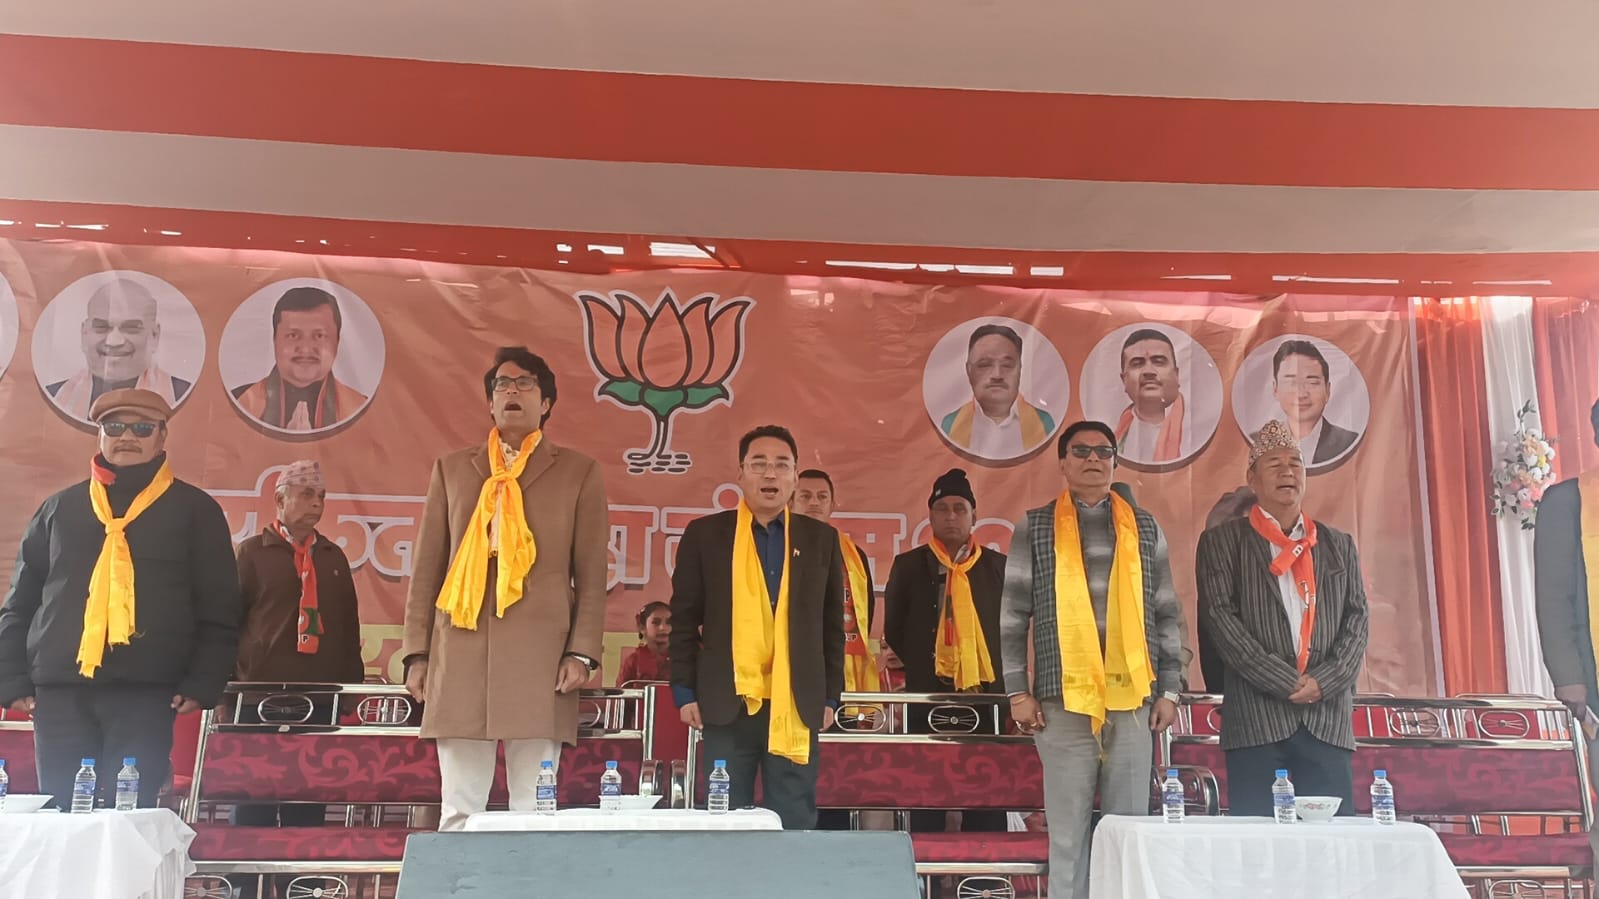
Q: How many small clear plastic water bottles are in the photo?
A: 9